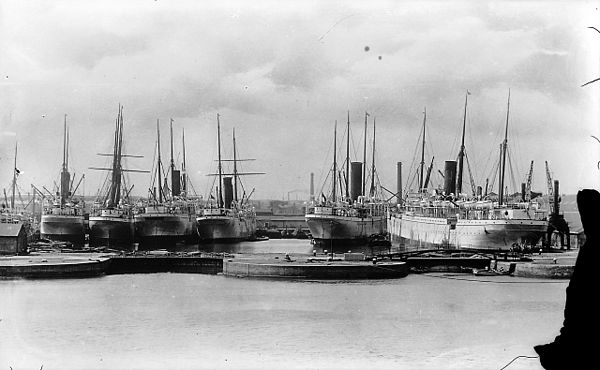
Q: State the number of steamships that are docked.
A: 6